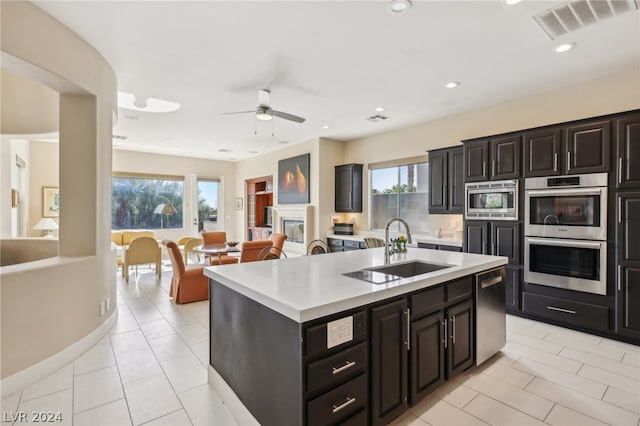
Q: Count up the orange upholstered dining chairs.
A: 4